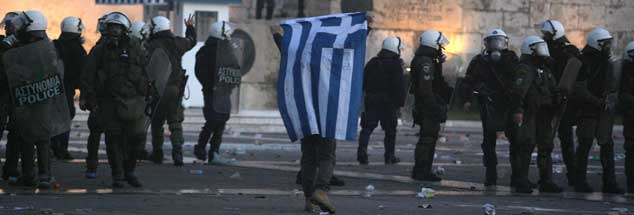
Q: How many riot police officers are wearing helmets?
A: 15